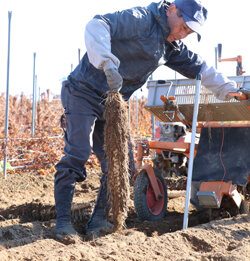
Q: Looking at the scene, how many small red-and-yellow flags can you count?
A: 0